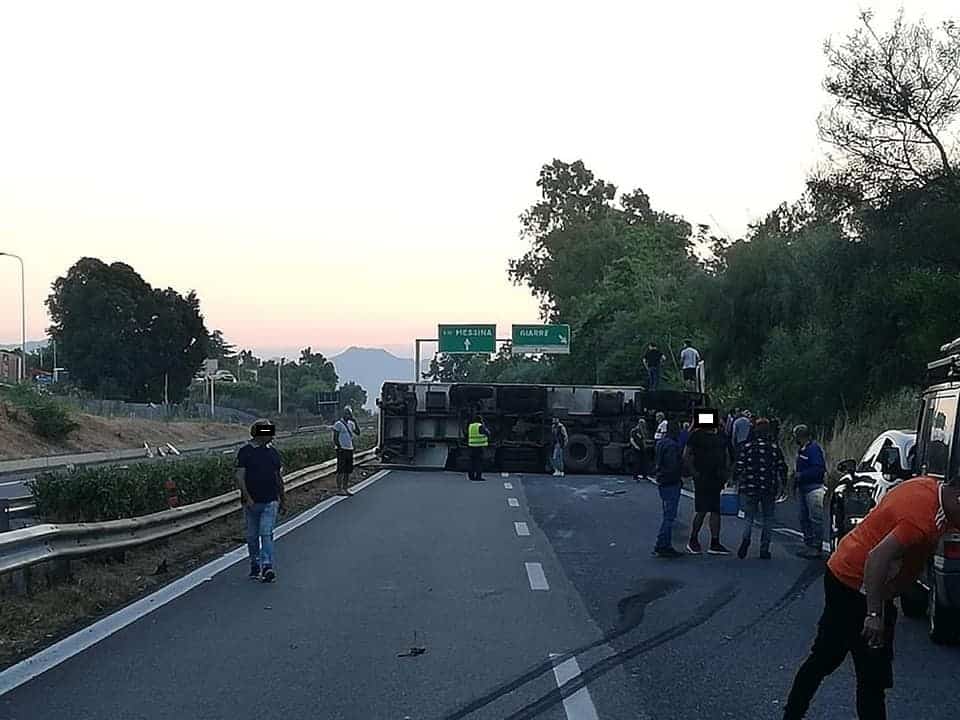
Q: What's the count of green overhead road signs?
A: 2